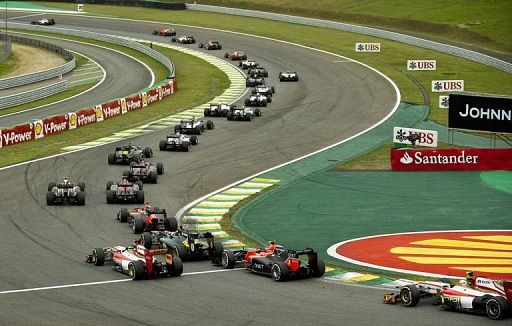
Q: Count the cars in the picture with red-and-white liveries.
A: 2